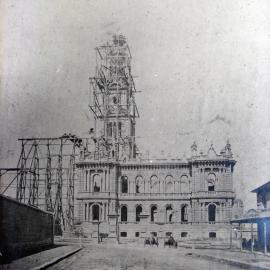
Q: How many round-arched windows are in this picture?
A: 14